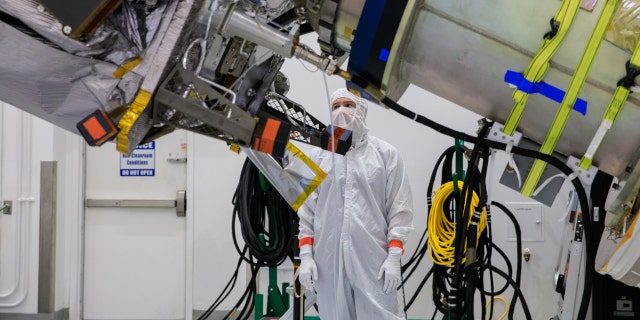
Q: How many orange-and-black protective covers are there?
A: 3